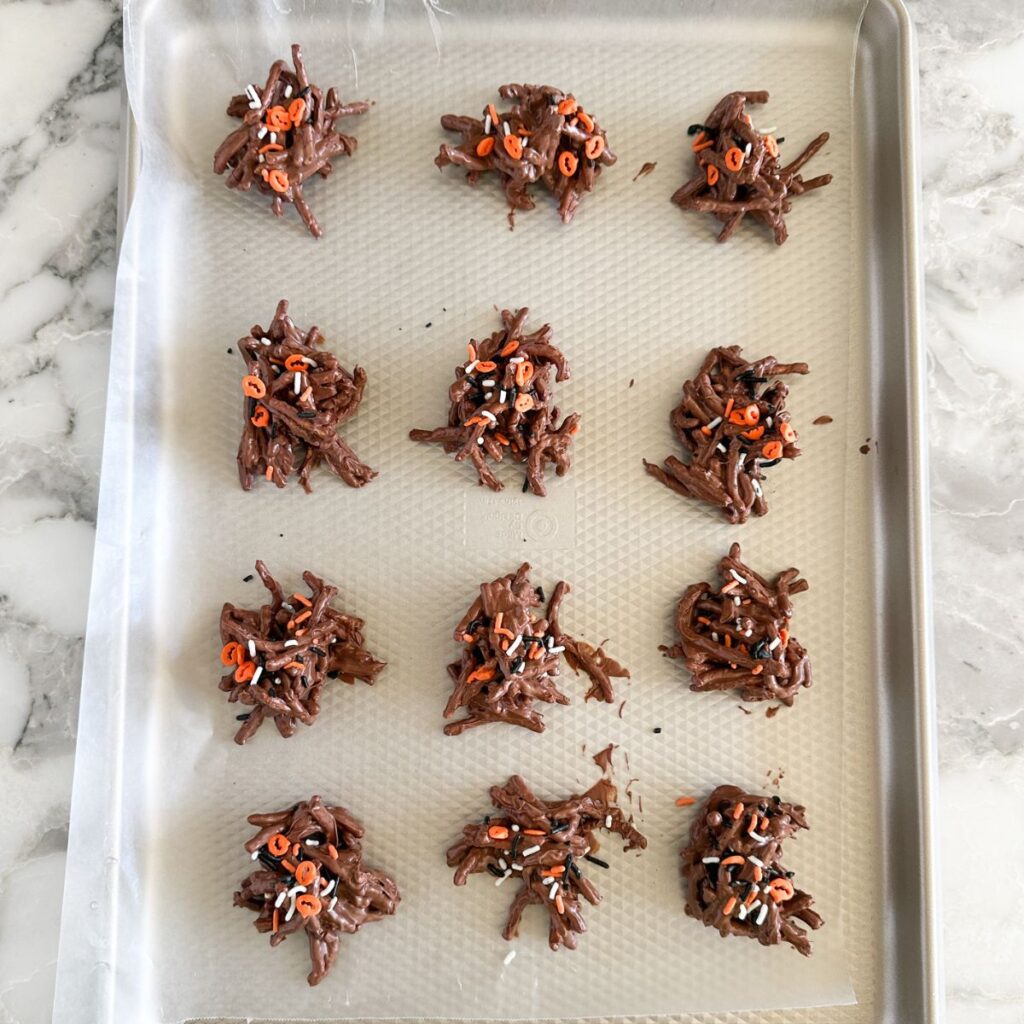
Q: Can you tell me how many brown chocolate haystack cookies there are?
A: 12